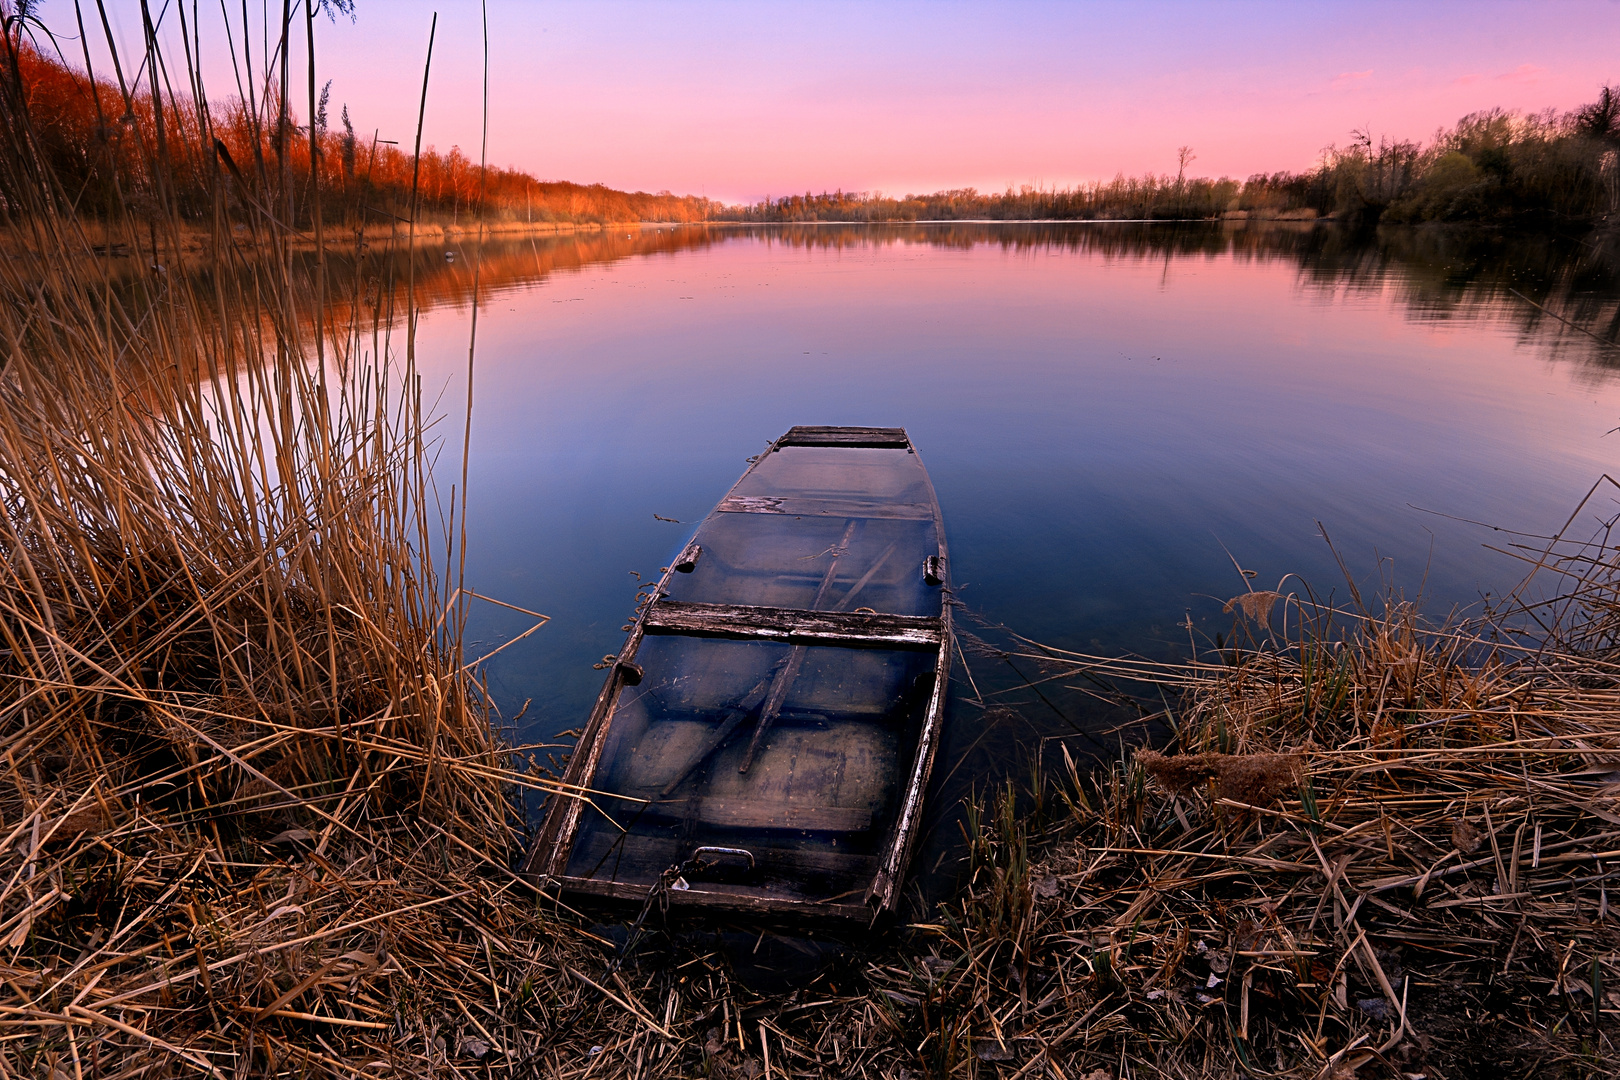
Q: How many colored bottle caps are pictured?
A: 0